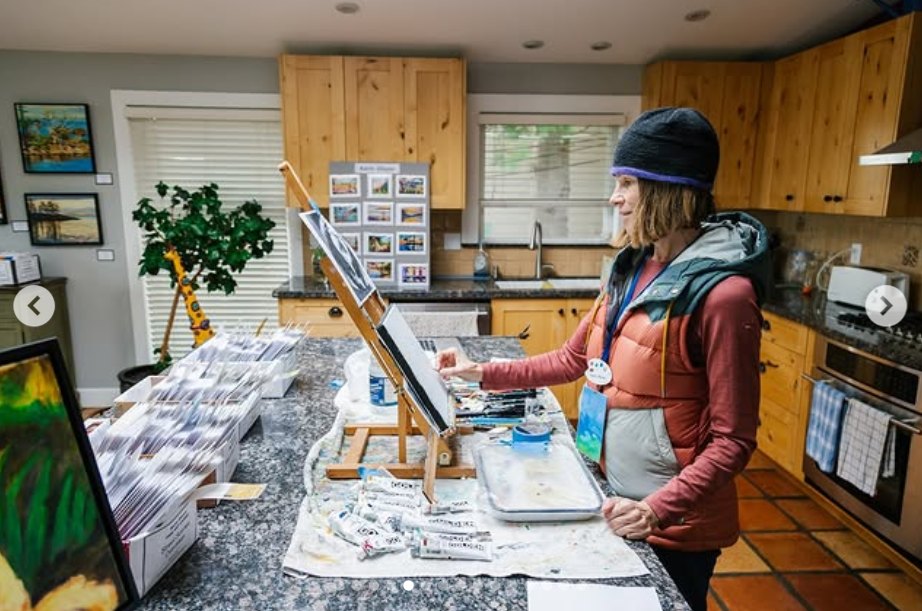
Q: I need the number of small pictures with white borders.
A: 11